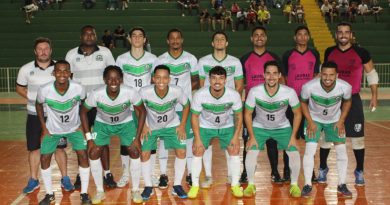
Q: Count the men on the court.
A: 14